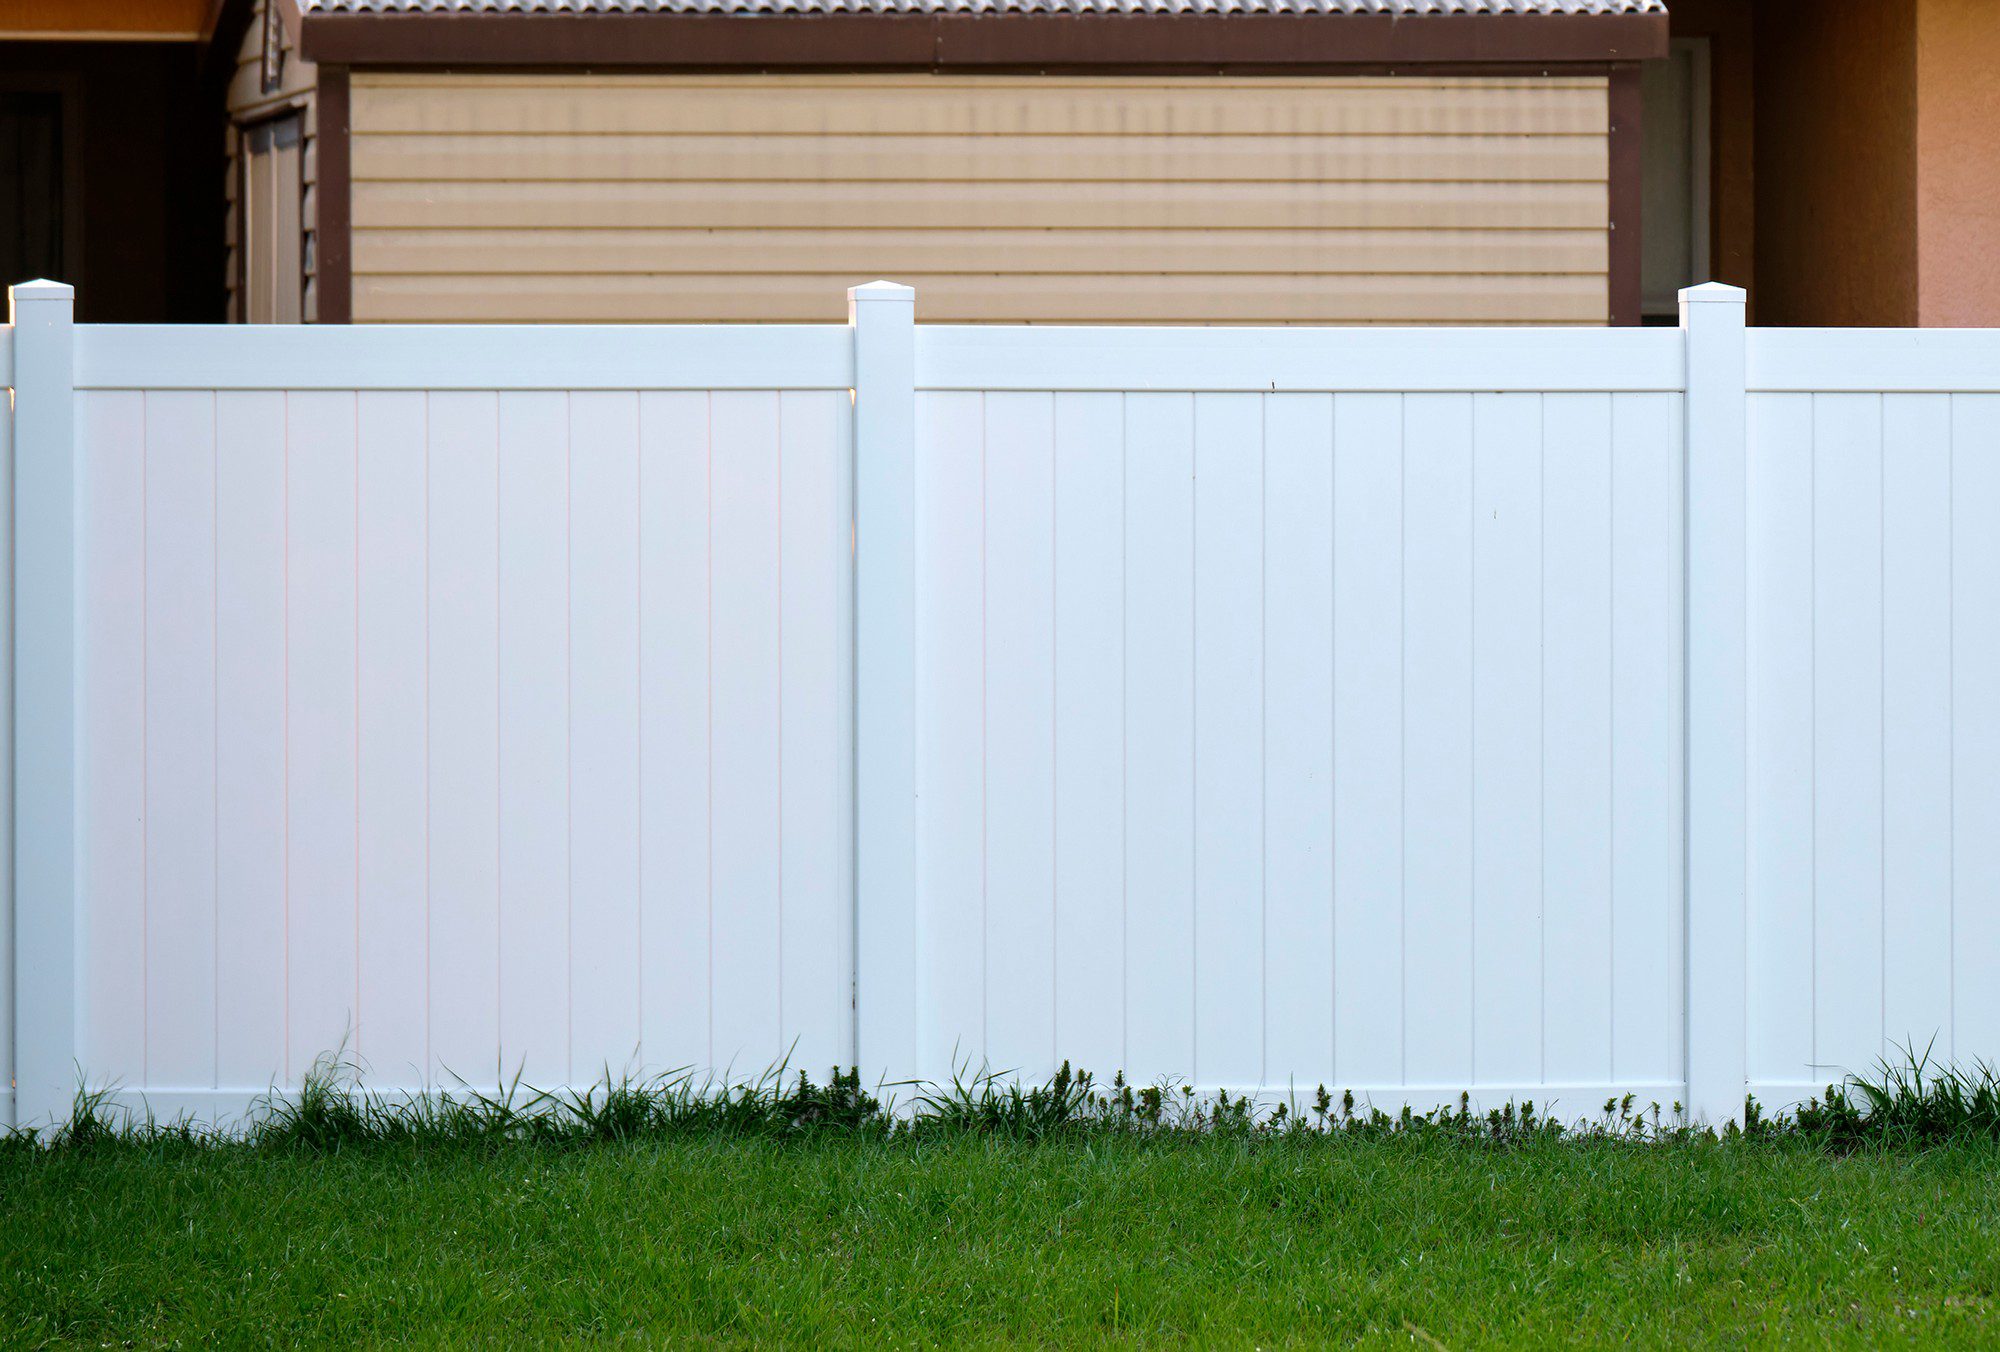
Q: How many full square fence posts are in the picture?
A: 3